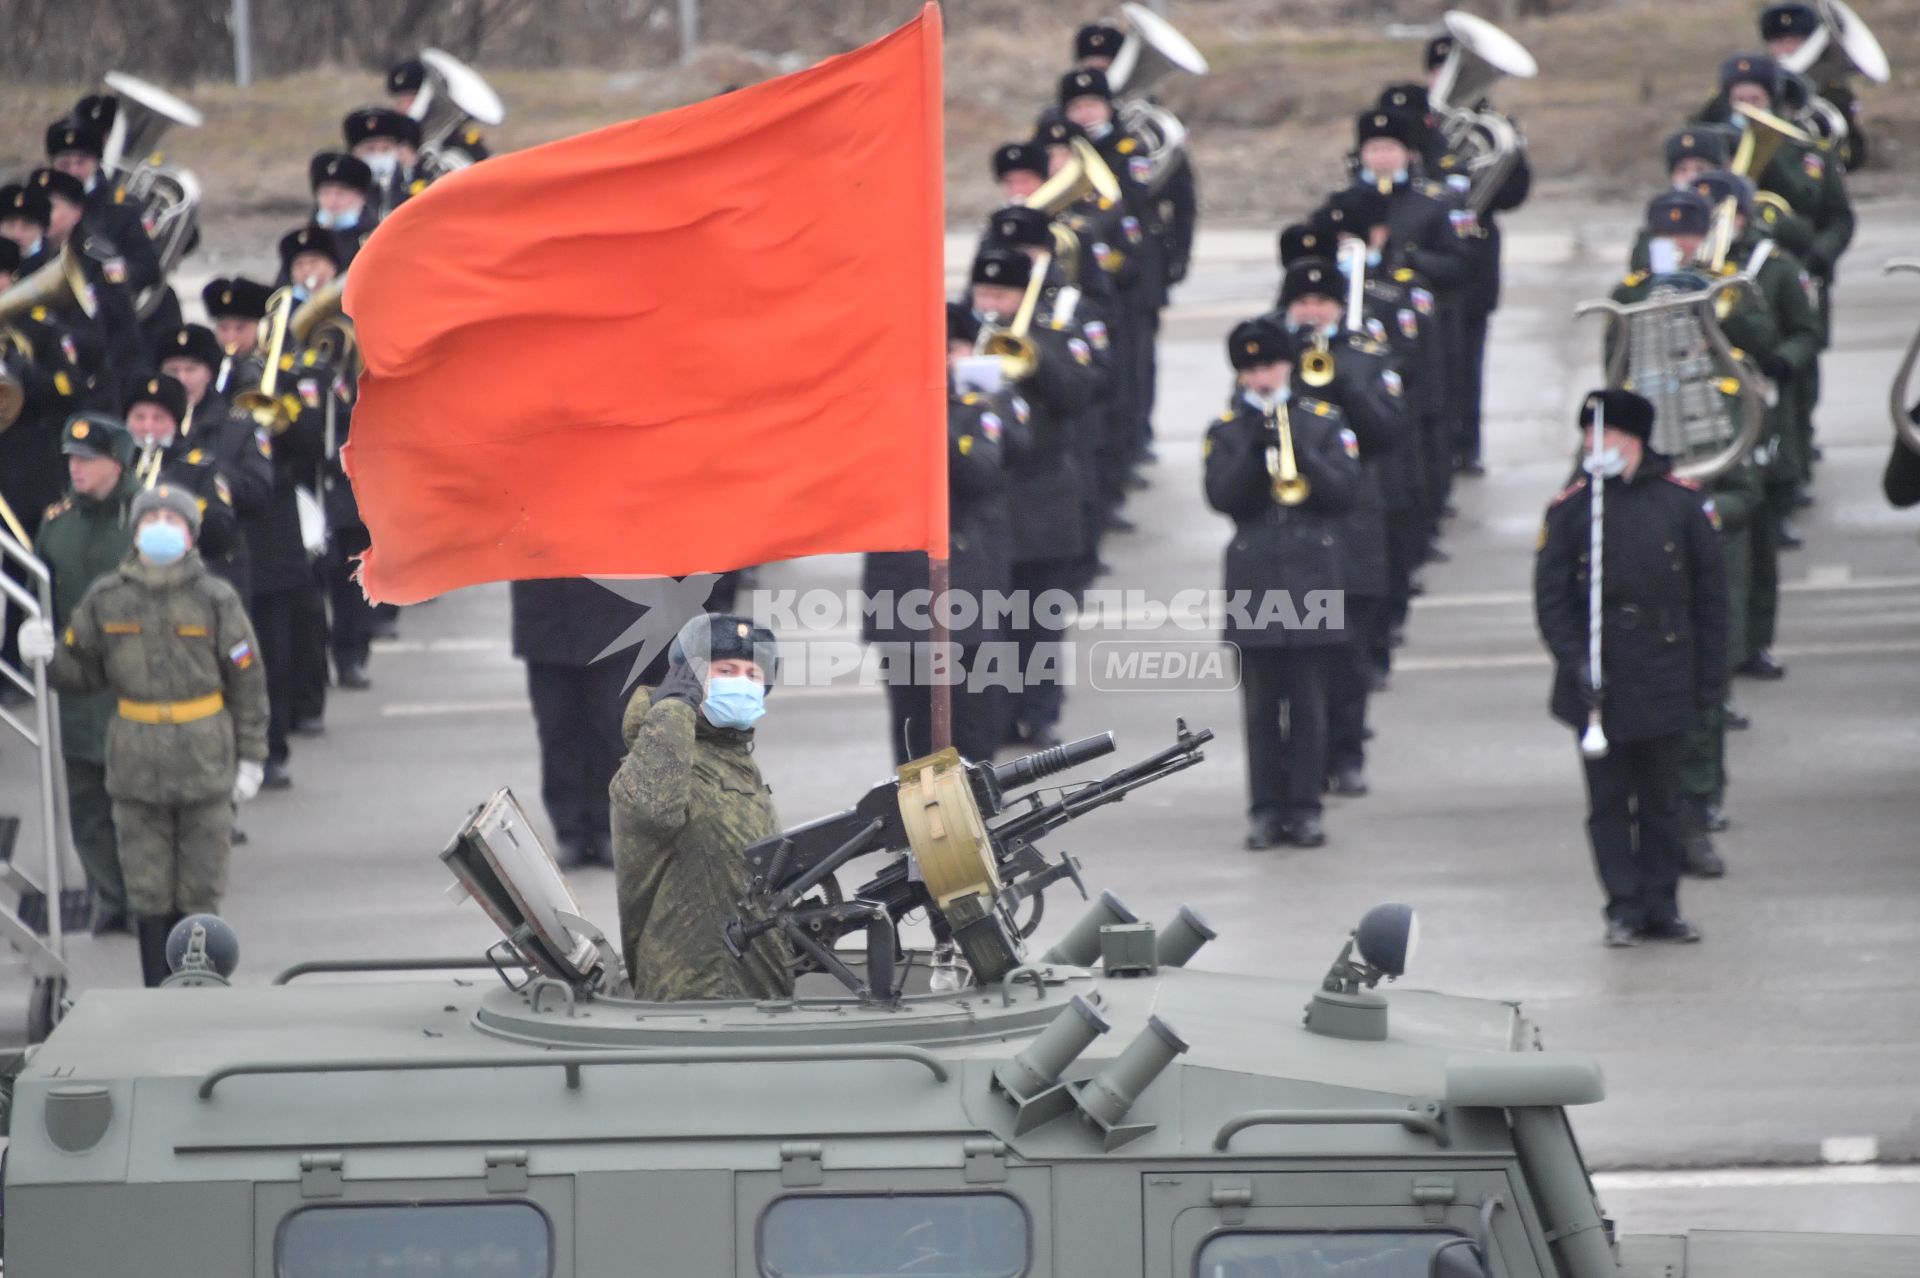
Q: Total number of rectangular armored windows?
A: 3